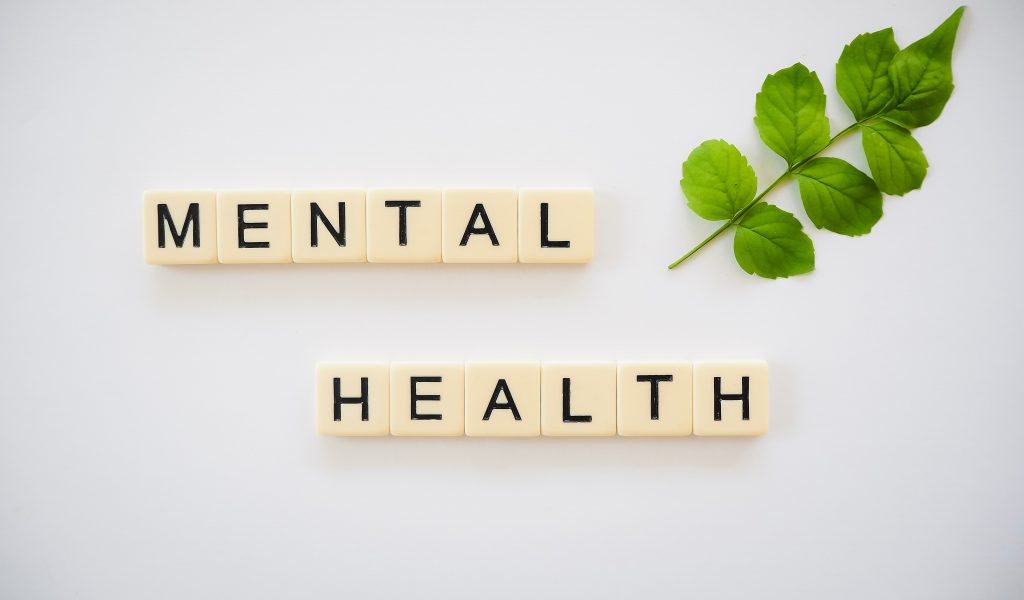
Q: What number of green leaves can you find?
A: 7